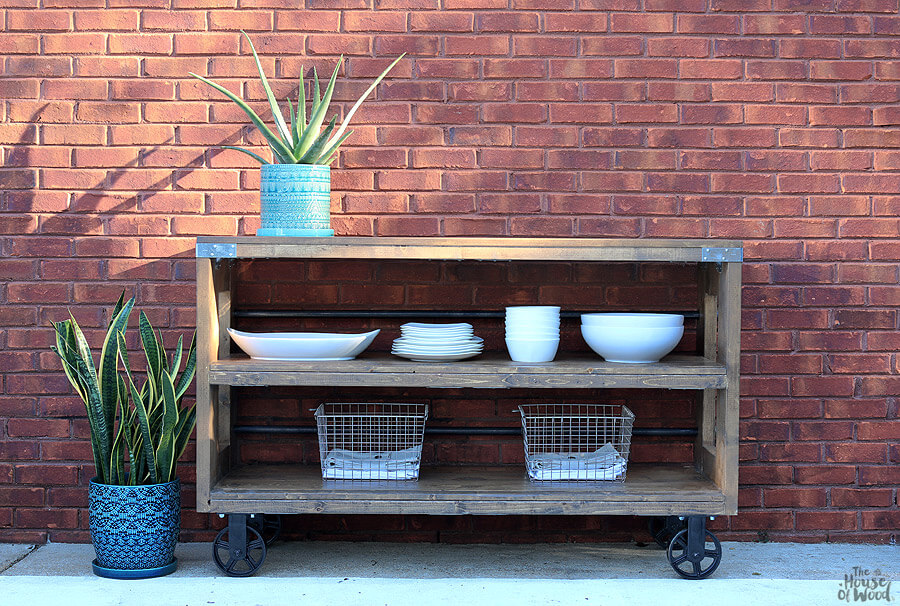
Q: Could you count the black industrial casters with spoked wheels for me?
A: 4